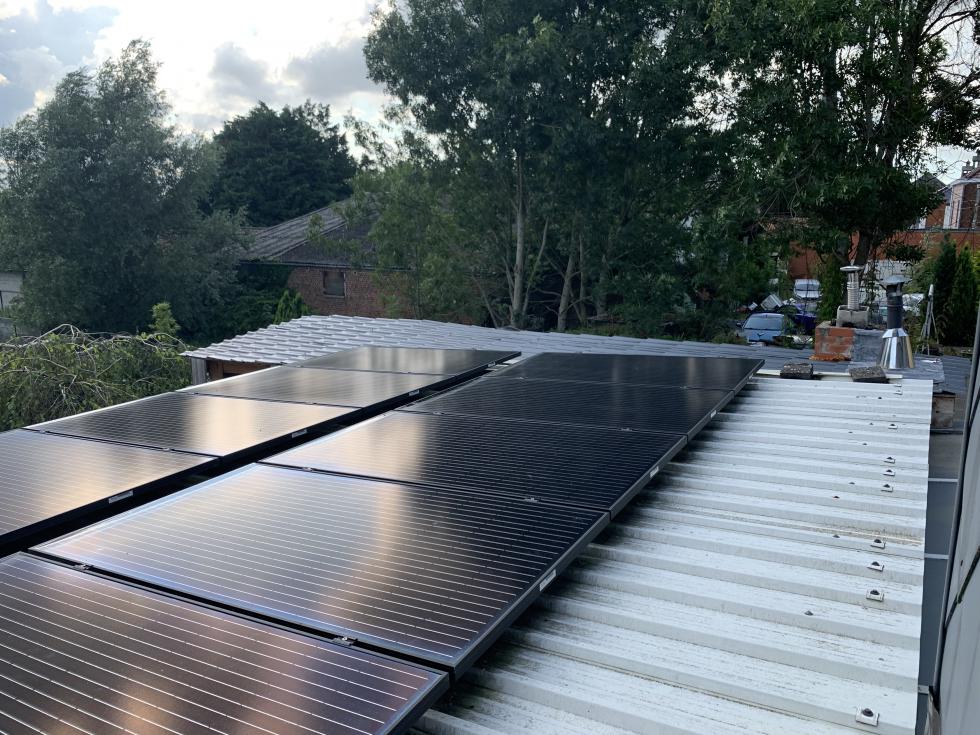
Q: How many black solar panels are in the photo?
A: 9